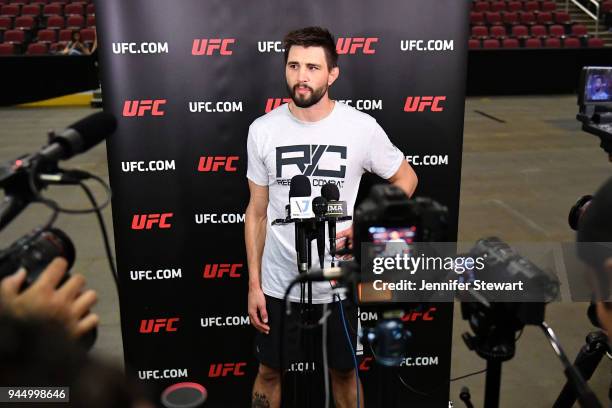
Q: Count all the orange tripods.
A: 0